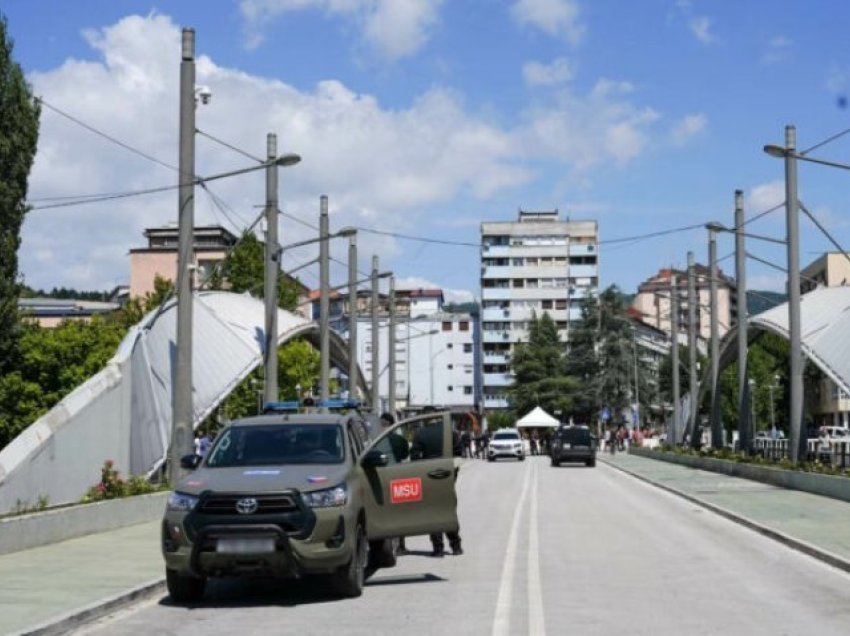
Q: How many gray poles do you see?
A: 11